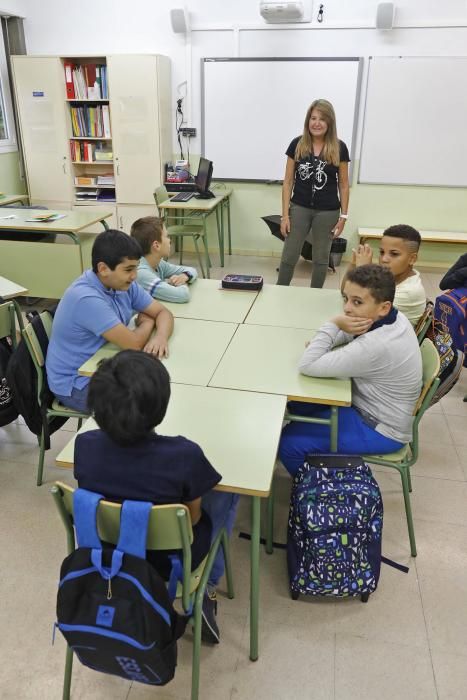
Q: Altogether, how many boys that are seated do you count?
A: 5